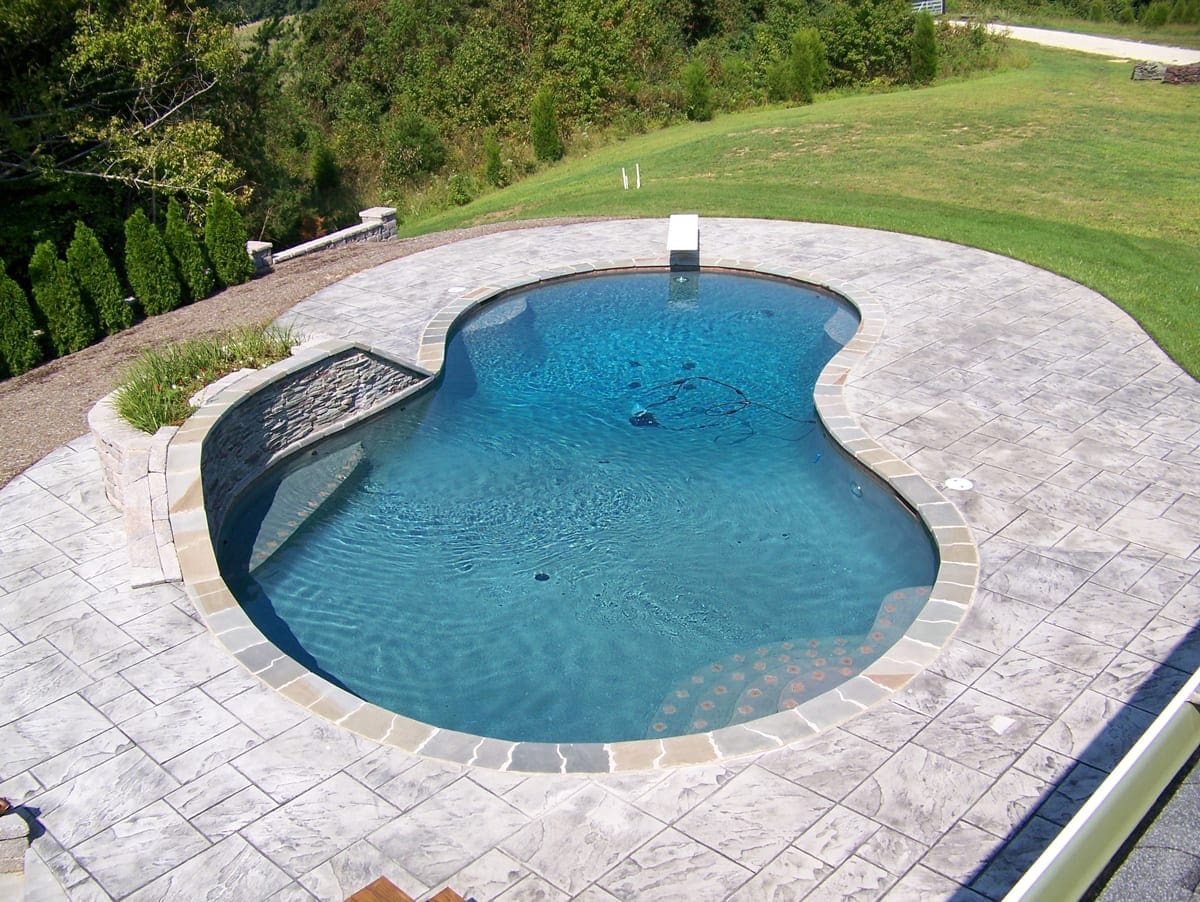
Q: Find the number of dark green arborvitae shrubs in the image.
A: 6